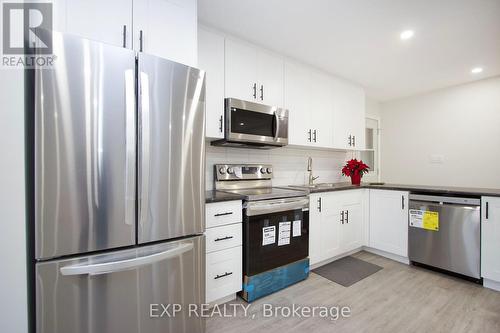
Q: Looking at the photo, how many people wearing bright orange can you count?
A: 0